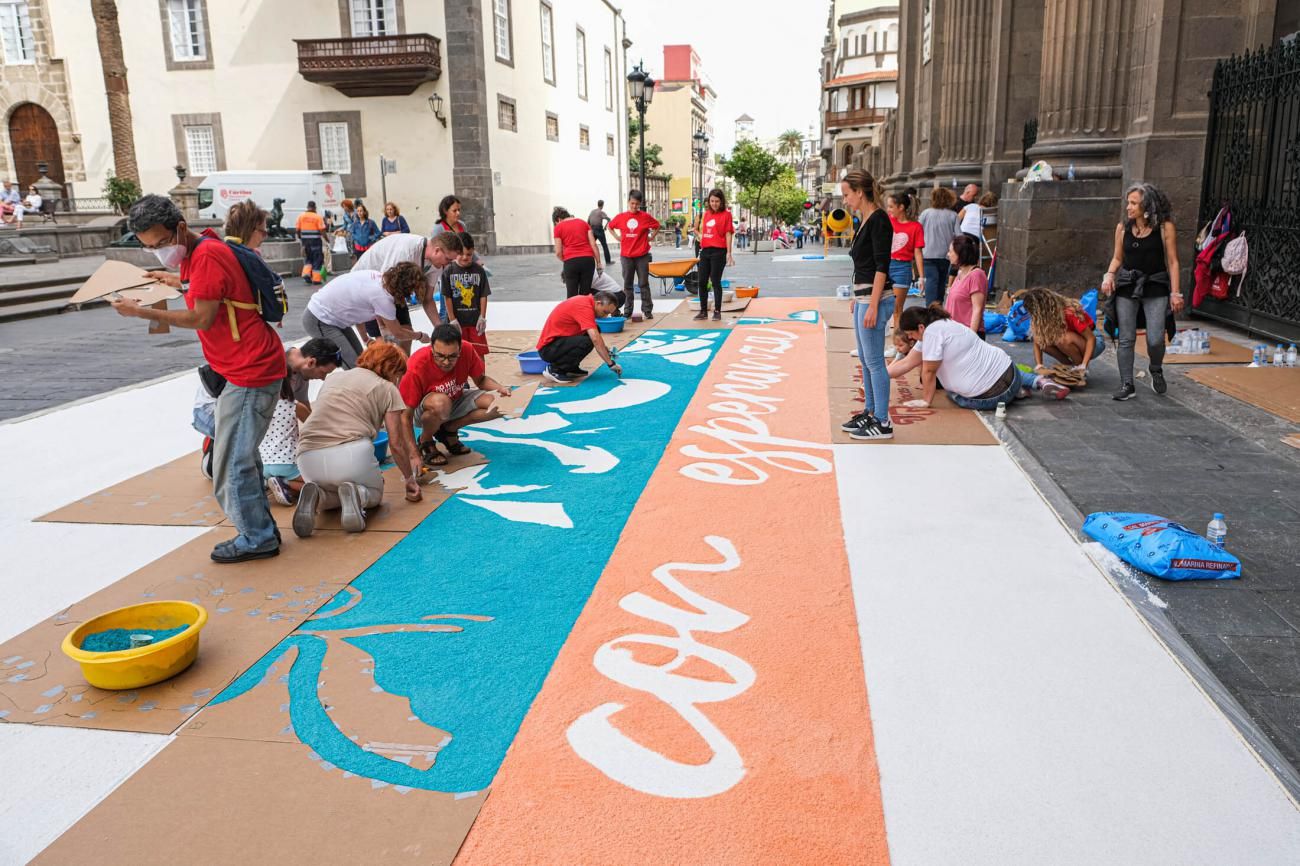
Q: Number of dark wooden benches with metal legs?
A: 1